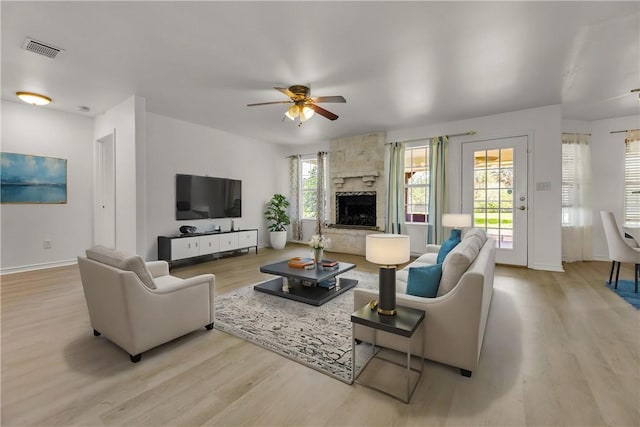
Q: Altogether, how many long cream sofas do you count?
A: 1